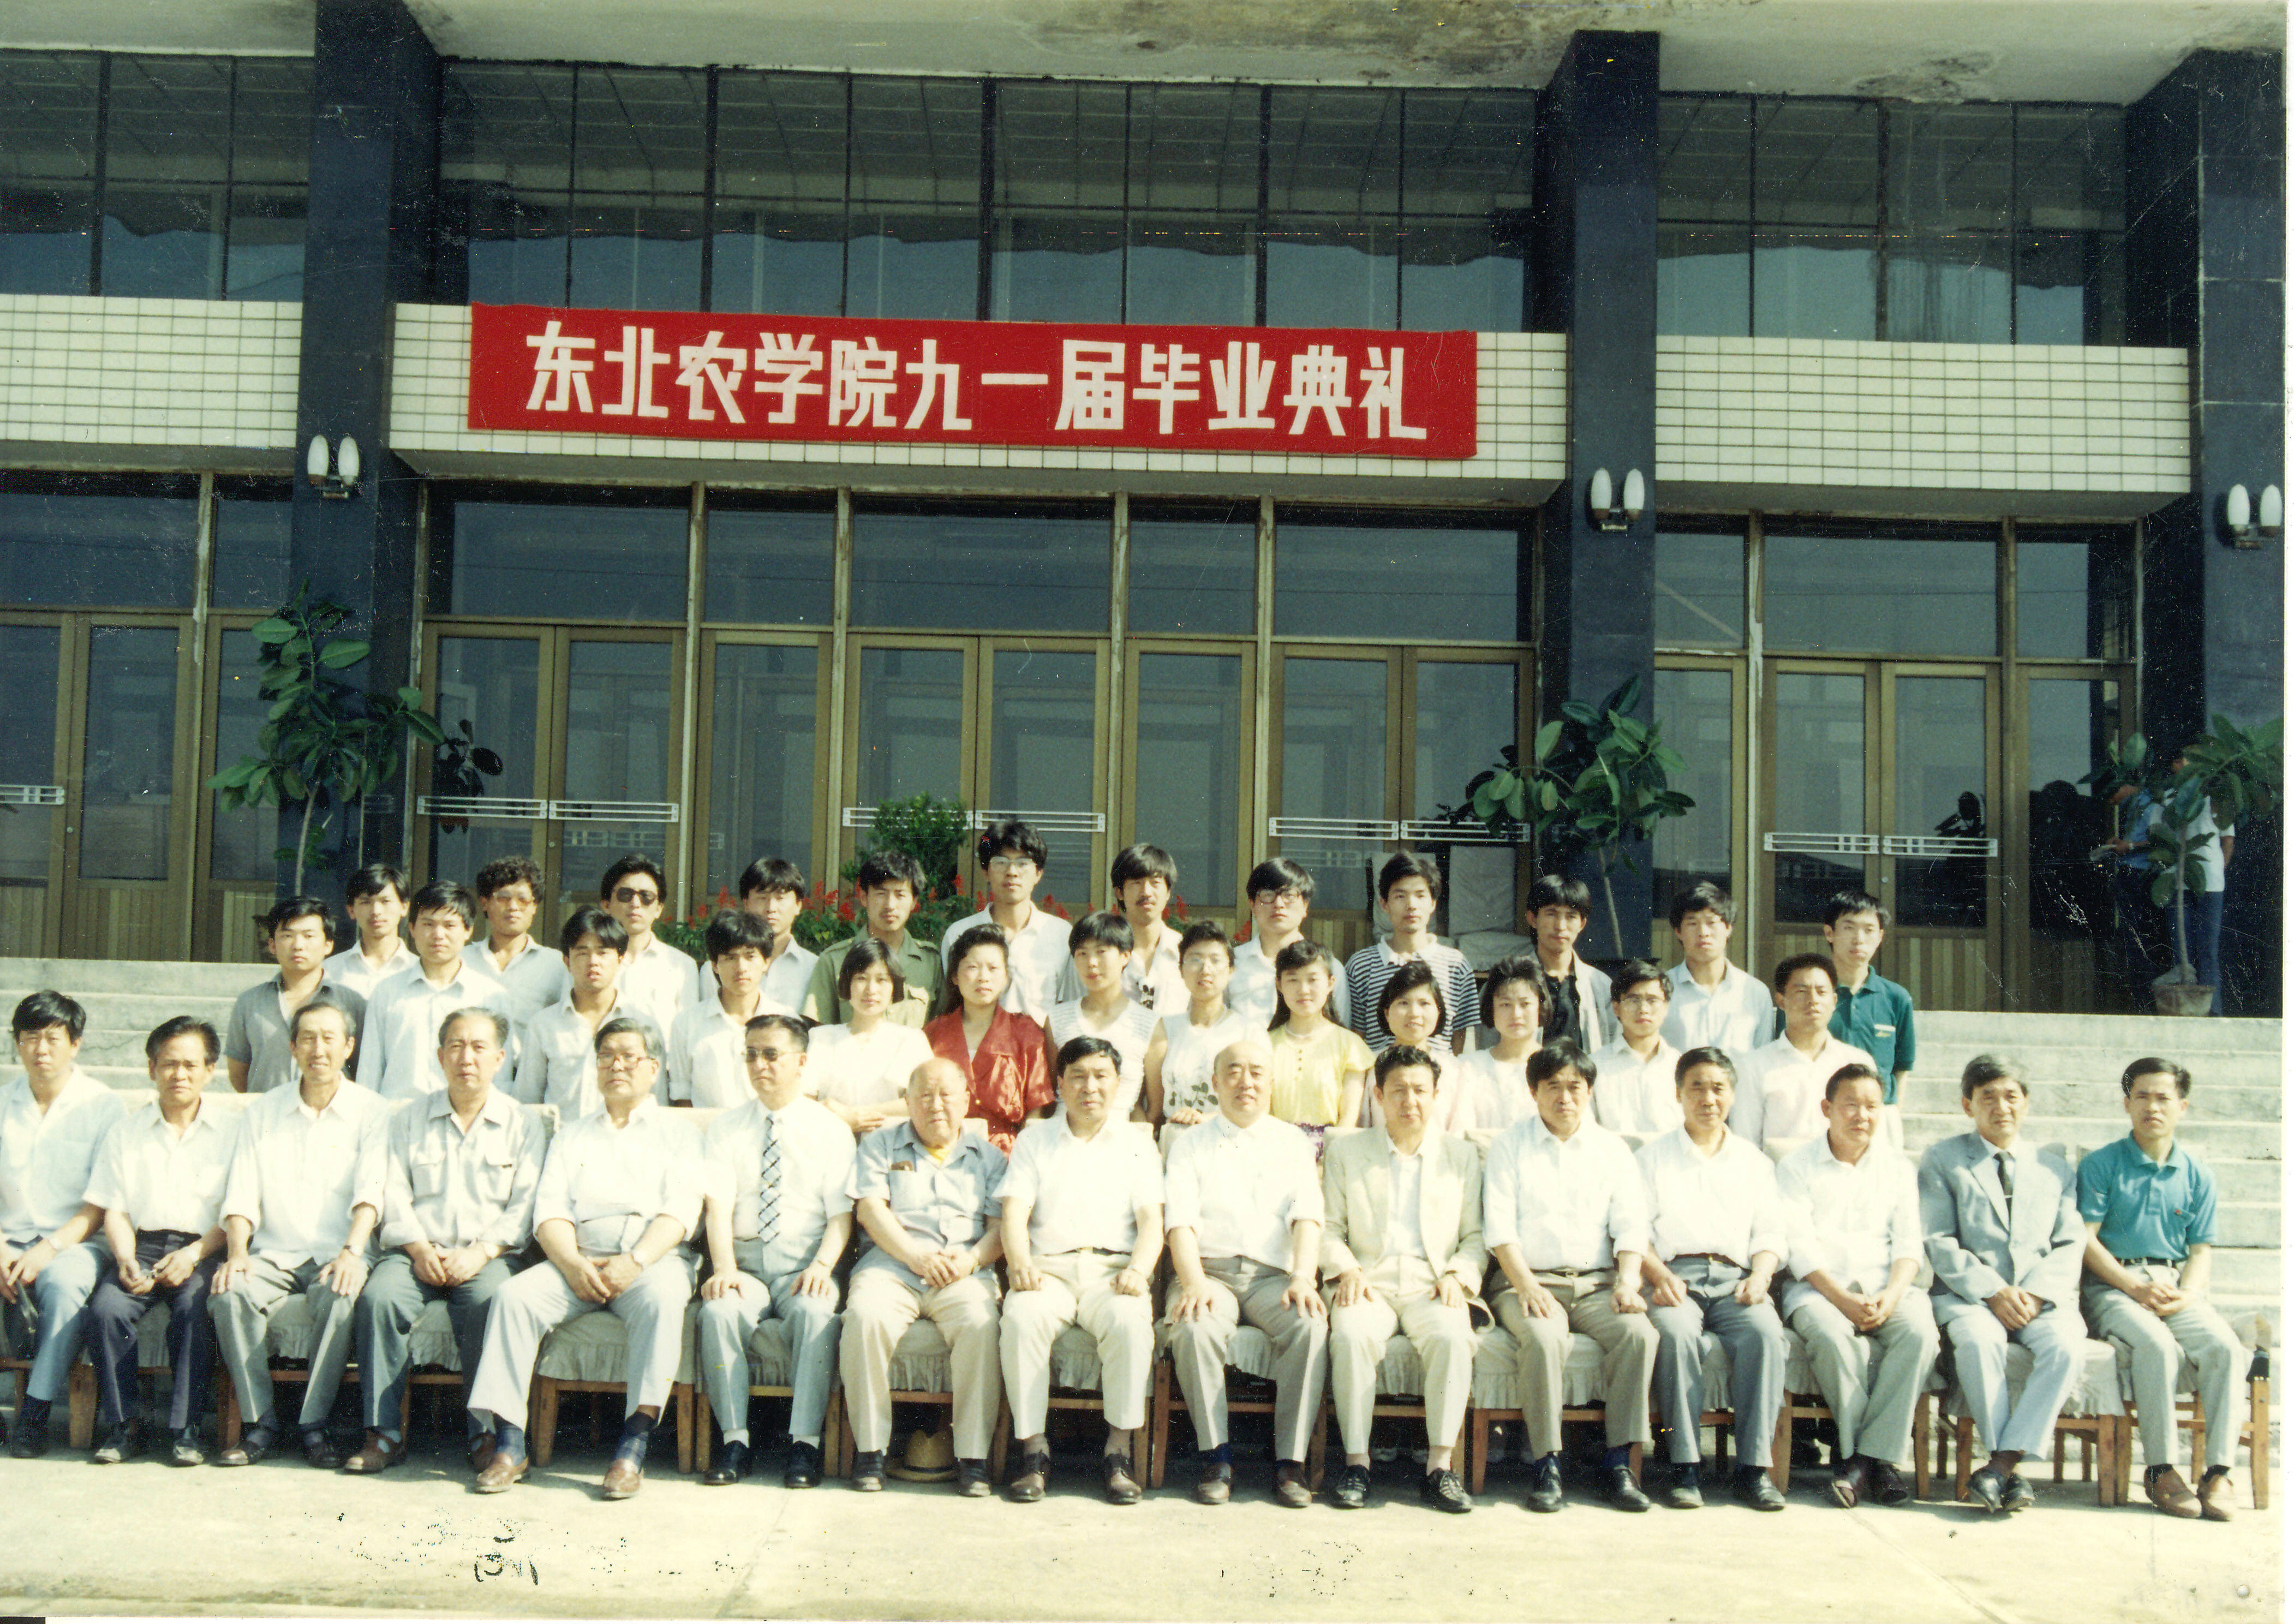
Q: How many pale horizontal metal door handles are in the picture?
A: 9